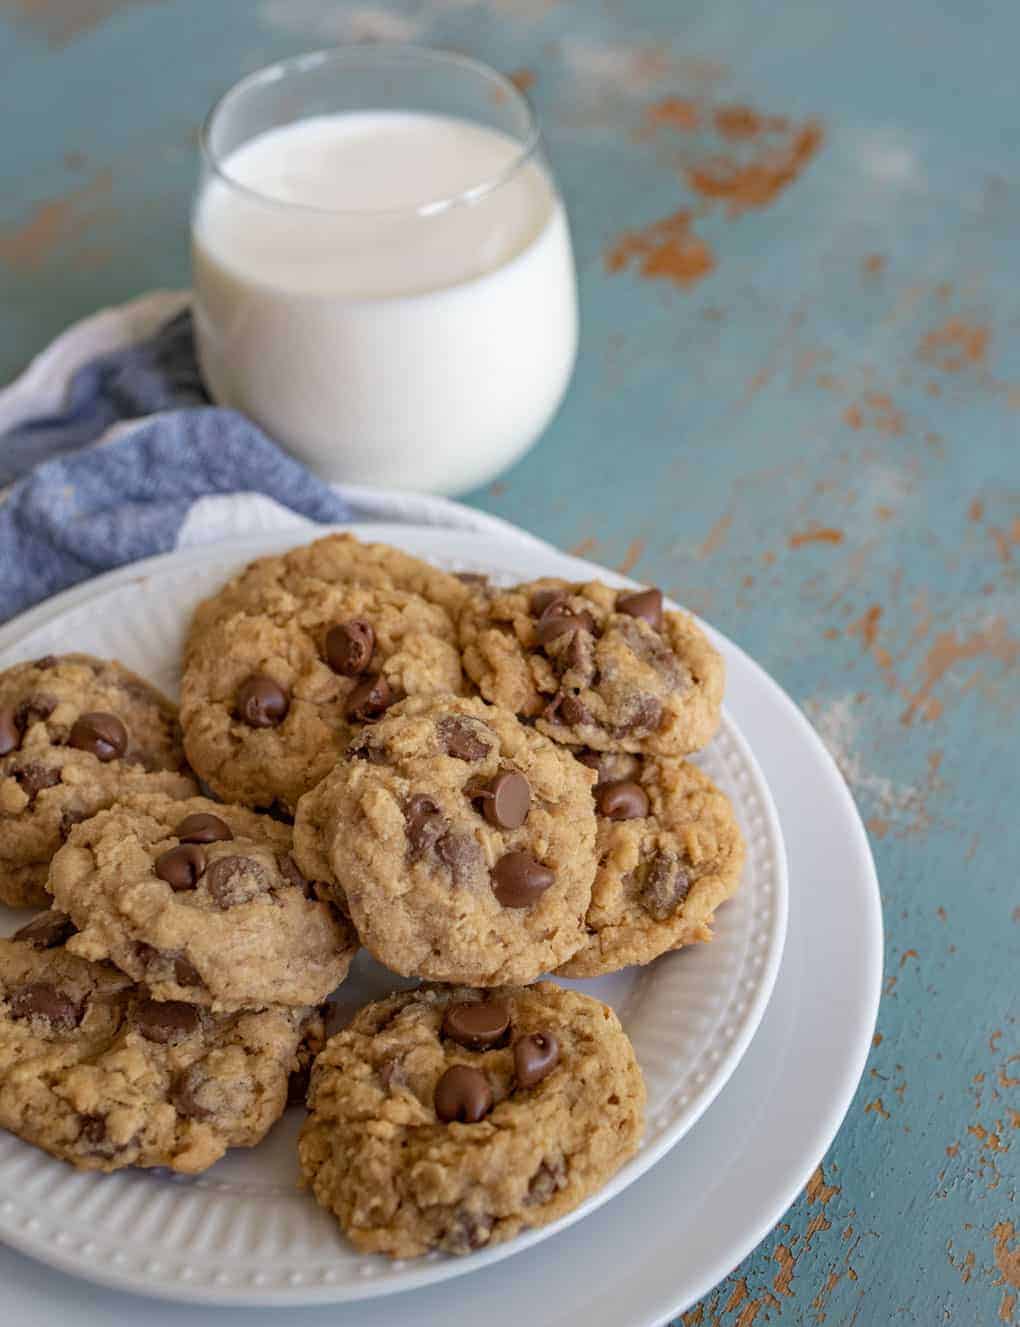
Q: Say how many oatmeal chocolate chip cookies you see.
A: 8